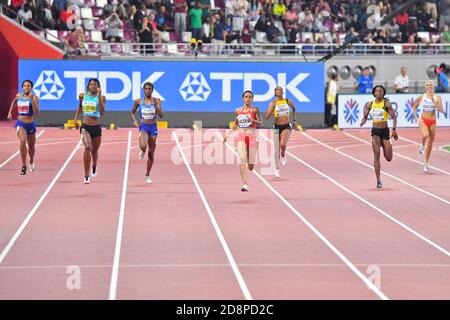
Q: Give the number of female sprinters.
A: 7